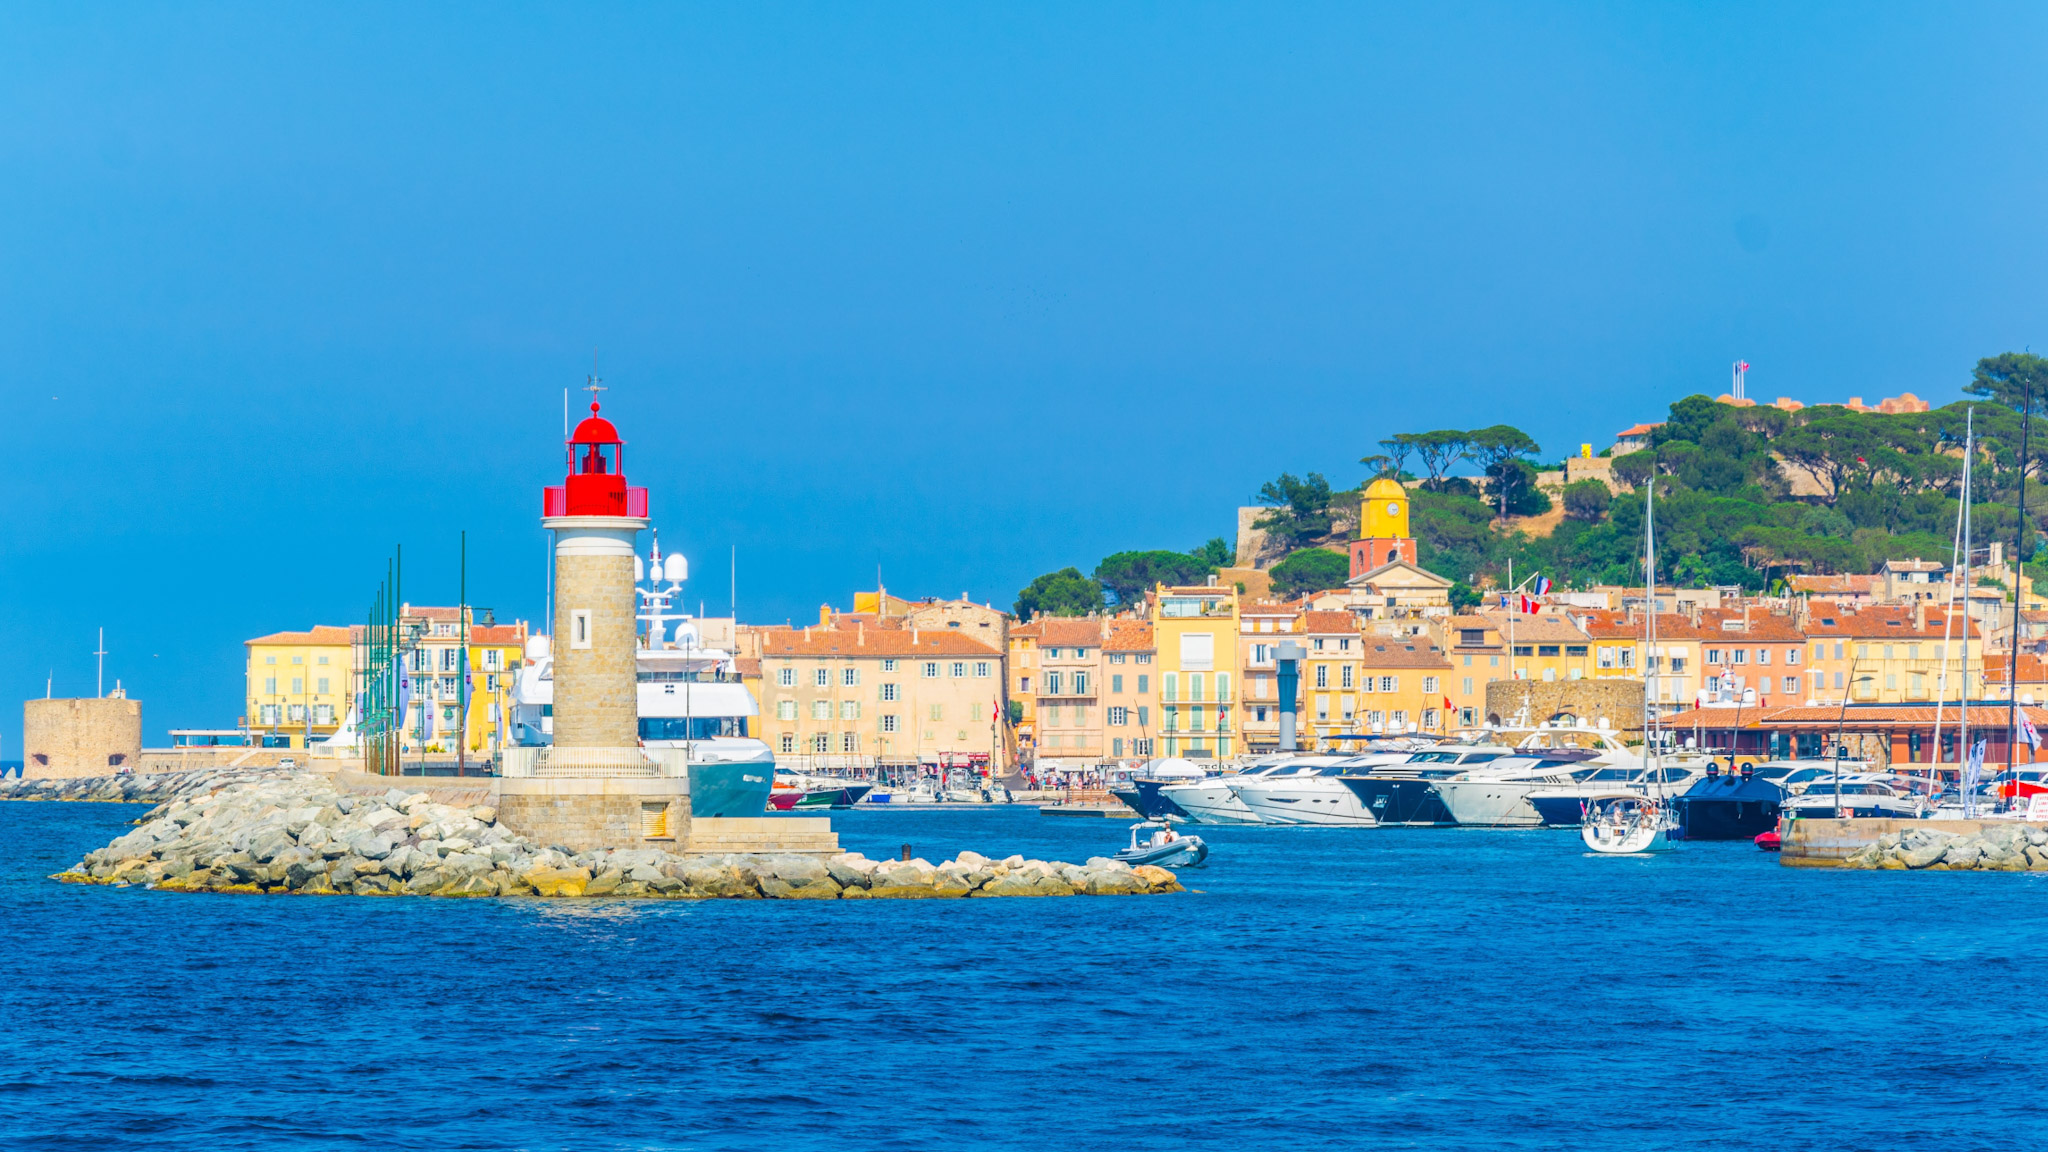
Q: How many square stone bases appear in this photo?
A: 1